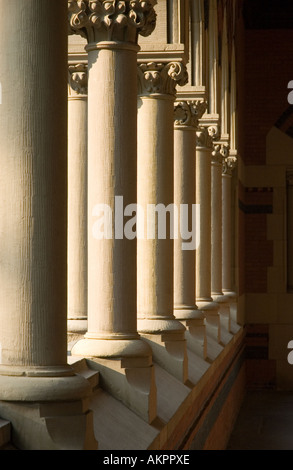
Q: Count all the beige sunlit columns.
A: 8